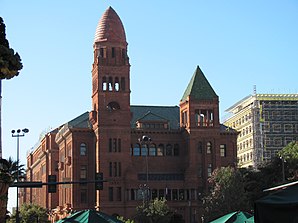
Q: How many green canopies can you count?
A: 3